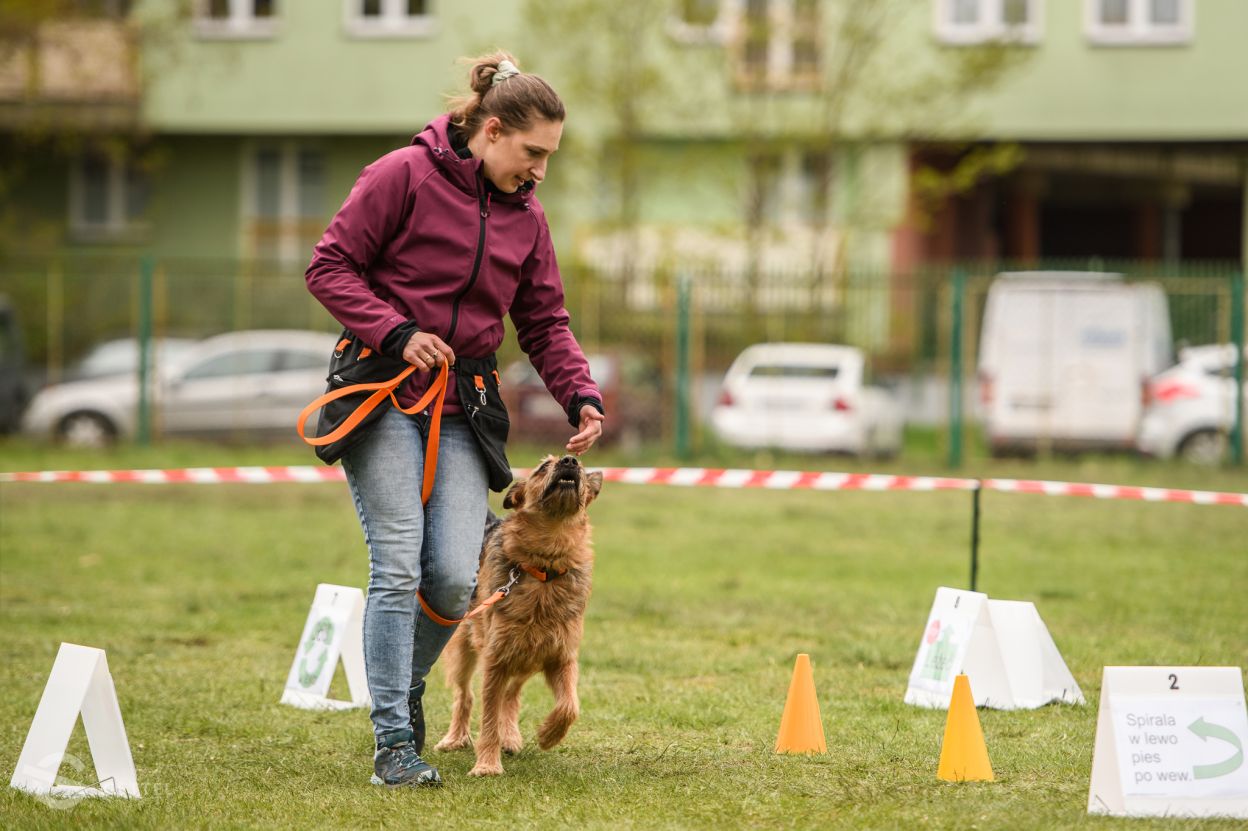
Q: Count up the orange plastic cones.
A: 2